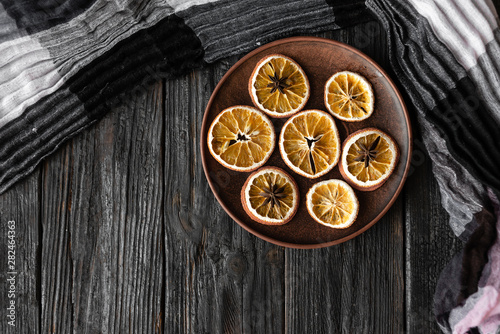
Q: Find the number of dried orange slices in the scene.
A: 7